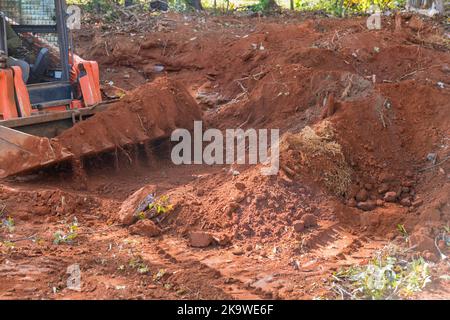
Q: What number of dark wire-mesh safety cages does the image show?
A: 1